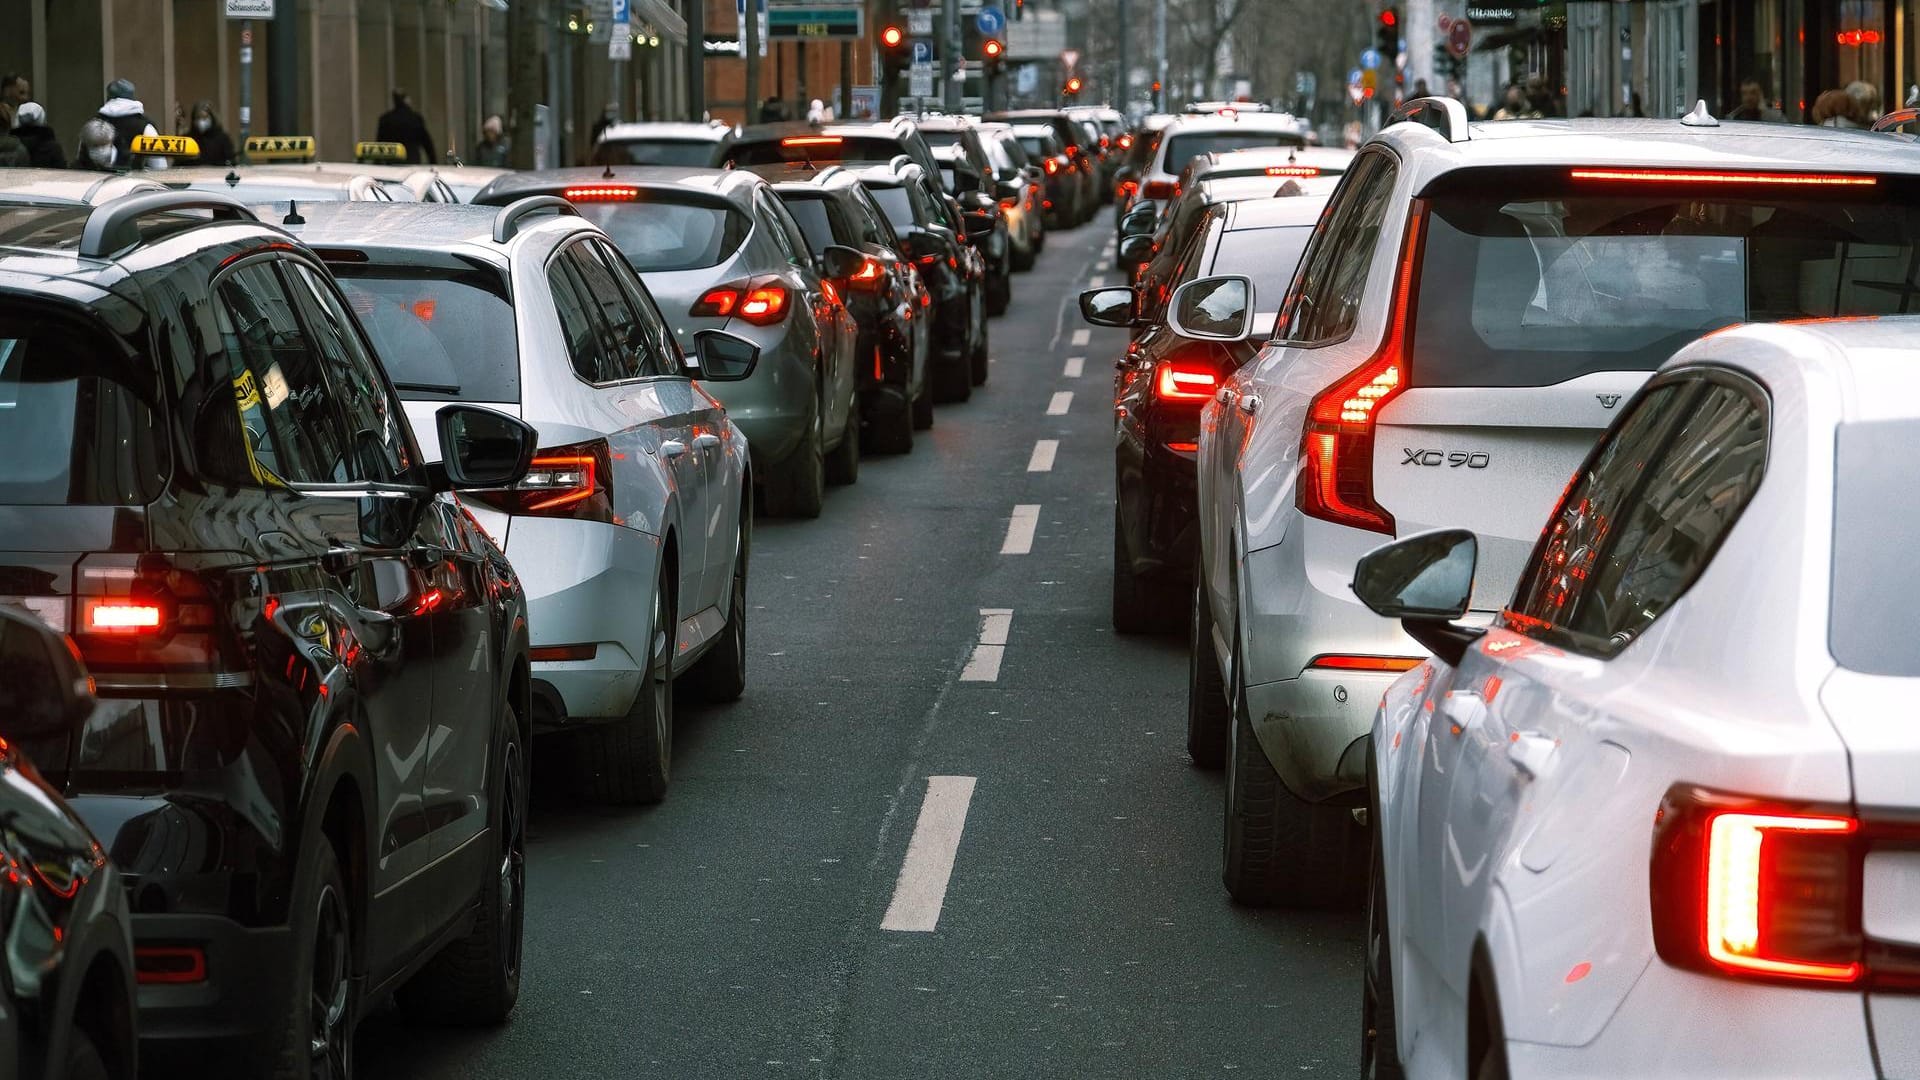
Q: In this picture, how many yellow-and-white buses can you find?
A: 0